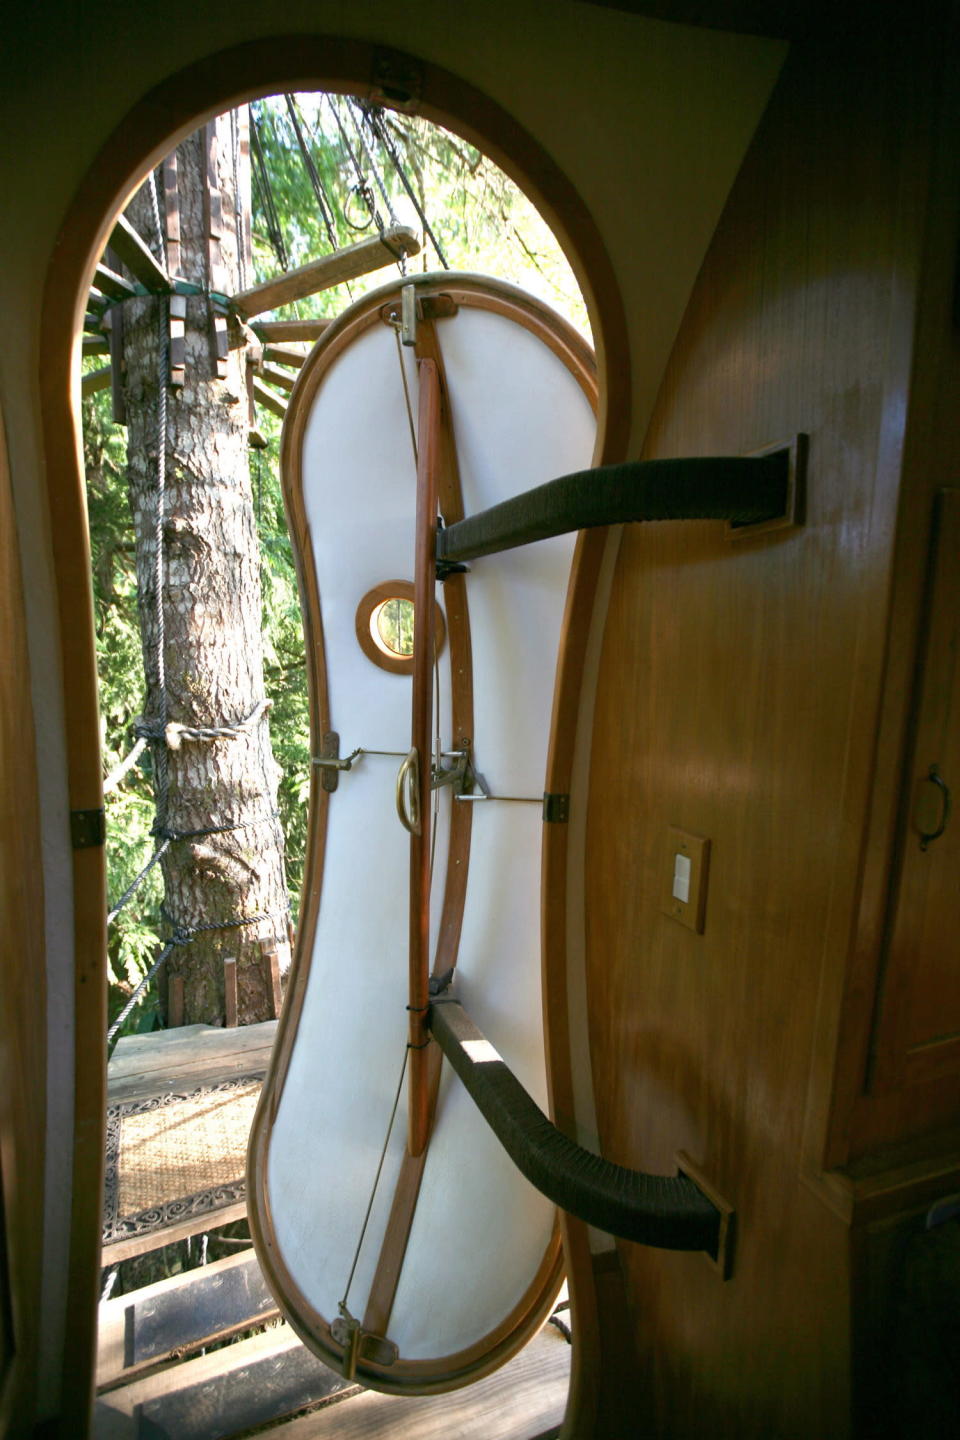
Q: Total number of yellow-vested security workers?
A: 0